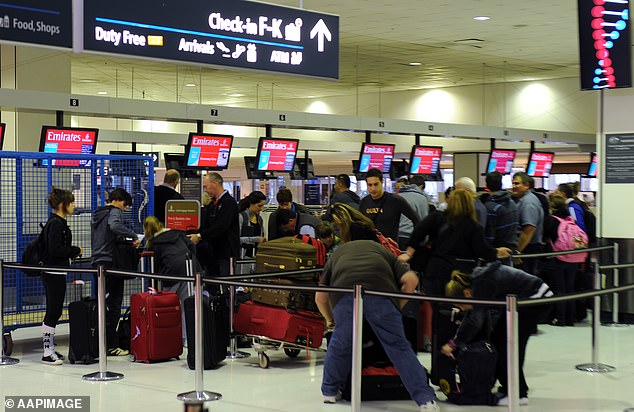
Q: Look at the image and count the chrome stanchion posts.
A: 8